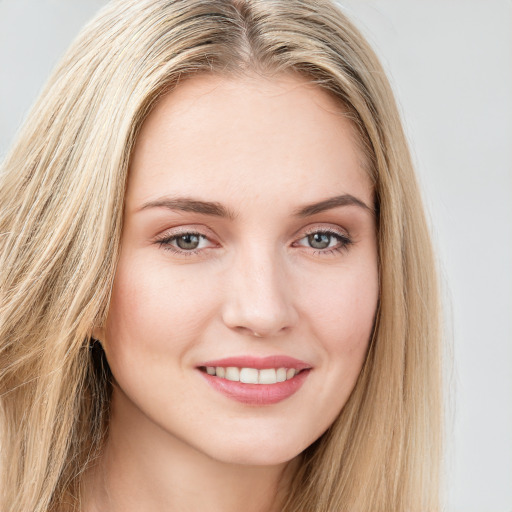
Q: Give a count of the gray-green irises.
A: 2